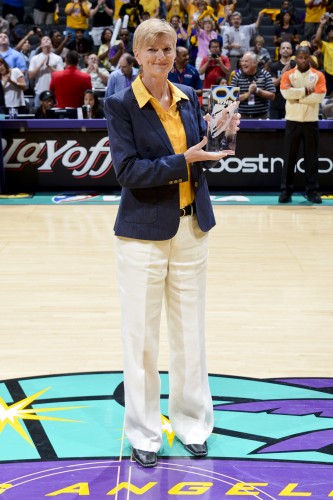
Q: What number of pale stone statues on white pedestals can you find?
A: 0